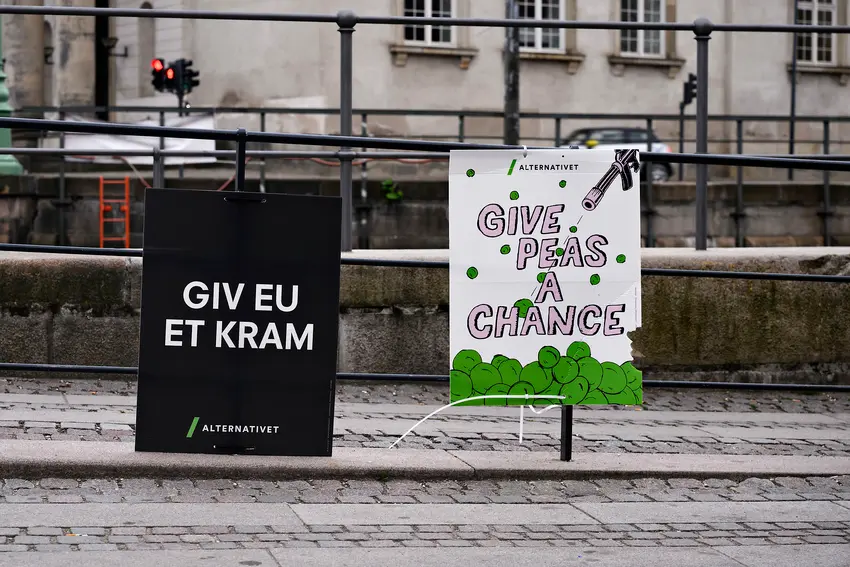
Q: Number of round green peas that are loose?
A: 11